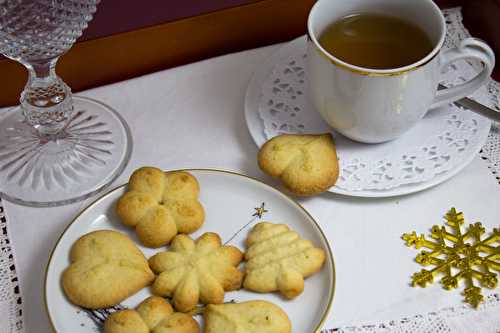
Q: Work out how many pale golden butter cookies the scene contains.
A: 7